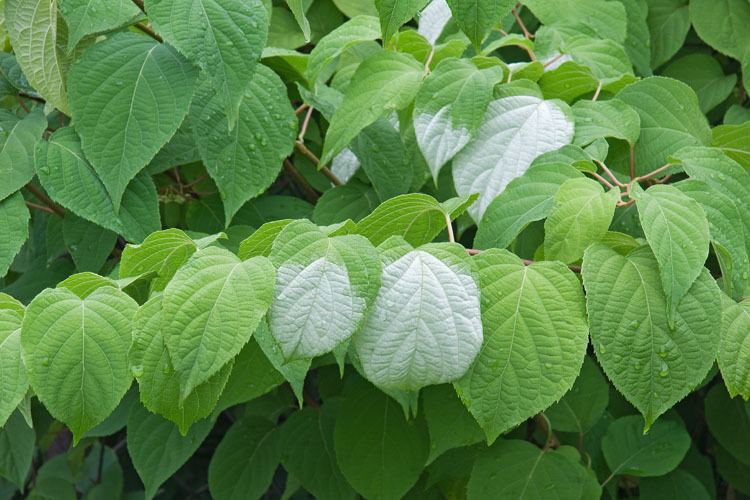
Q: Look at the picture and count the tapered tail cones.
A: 0